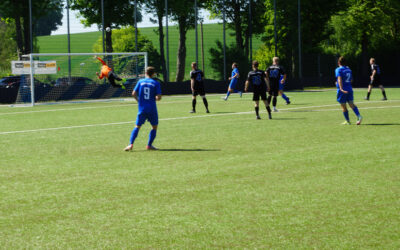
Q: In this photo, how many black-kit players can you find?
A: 4